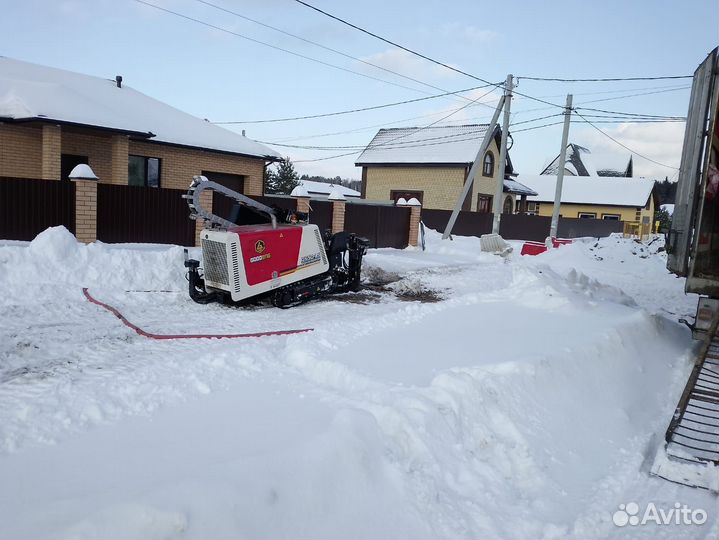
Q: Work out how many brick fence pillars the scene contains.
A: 5